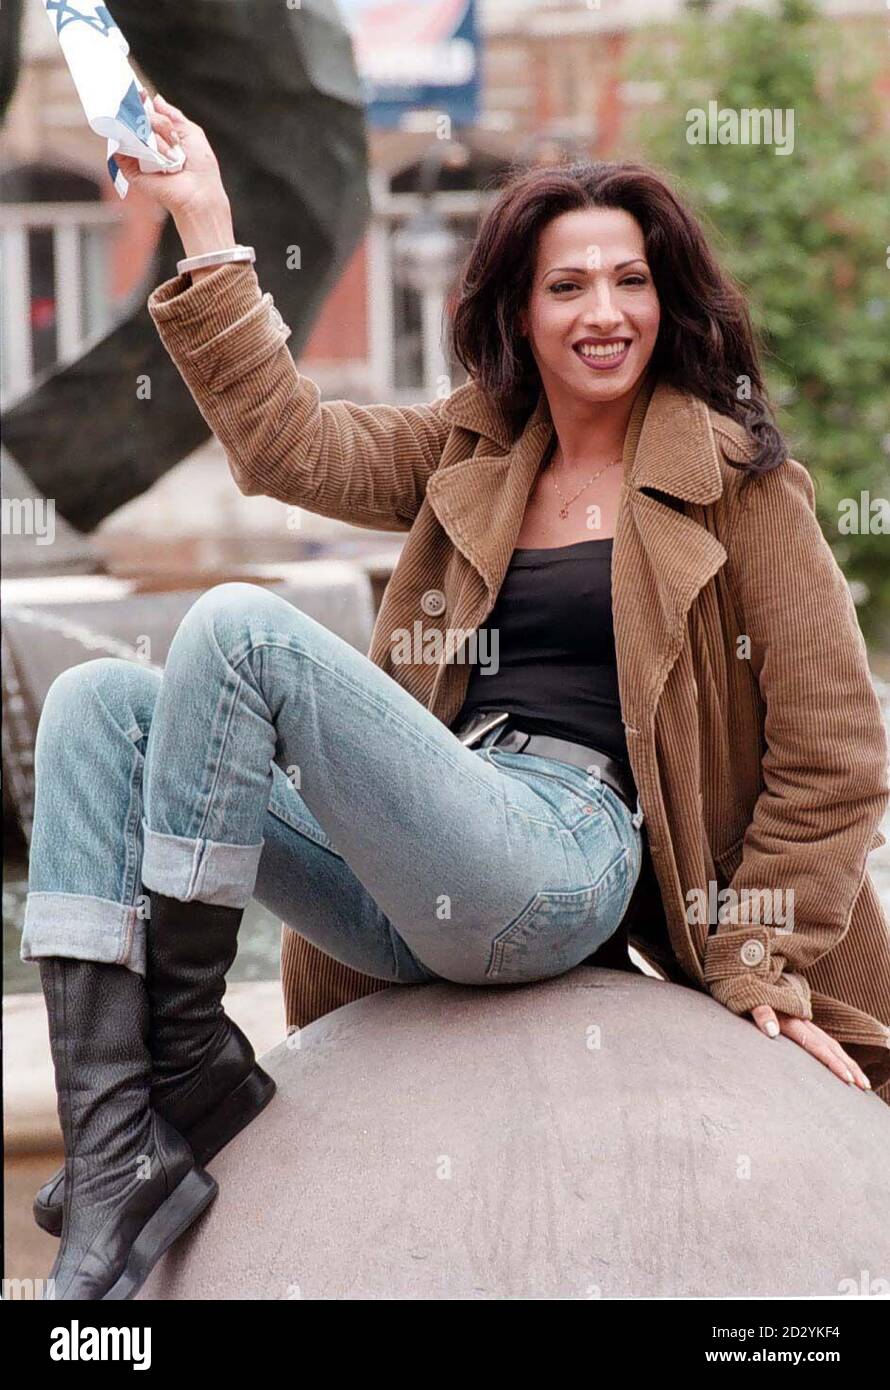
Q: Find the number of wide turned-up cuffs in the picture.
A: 2